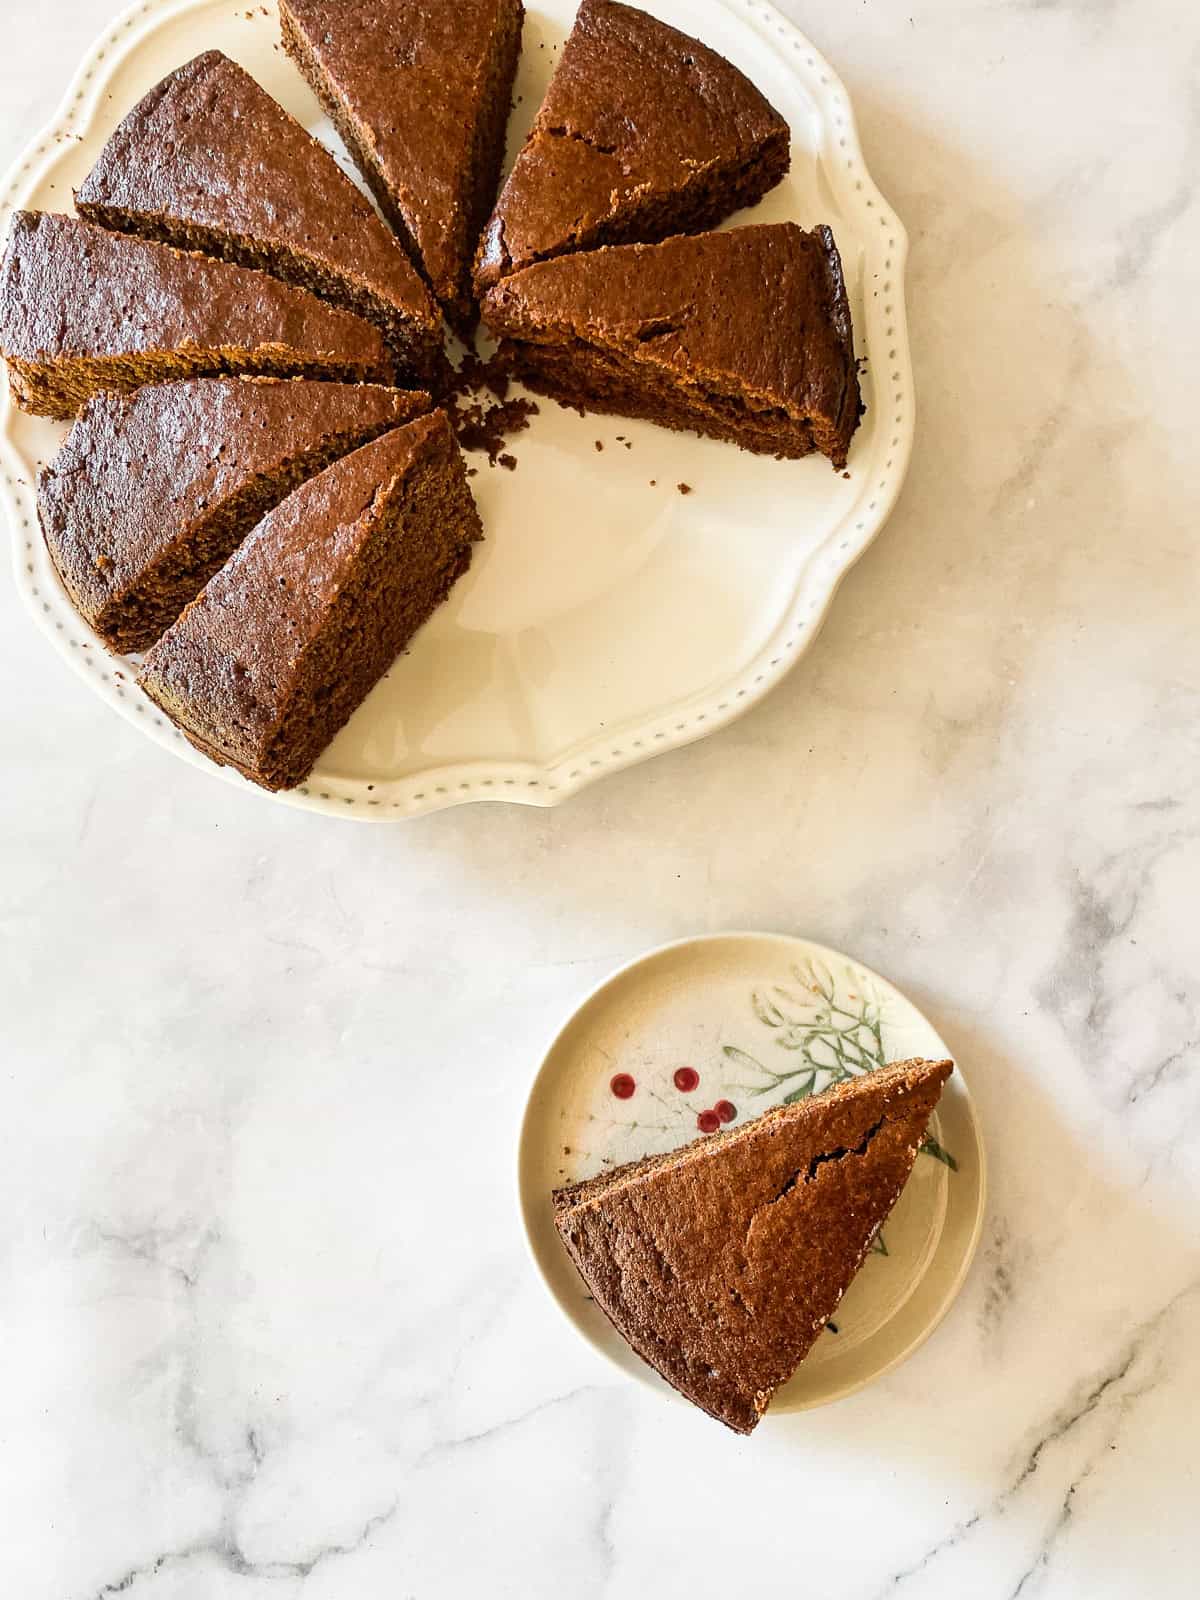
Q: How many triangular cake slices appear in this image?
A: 8